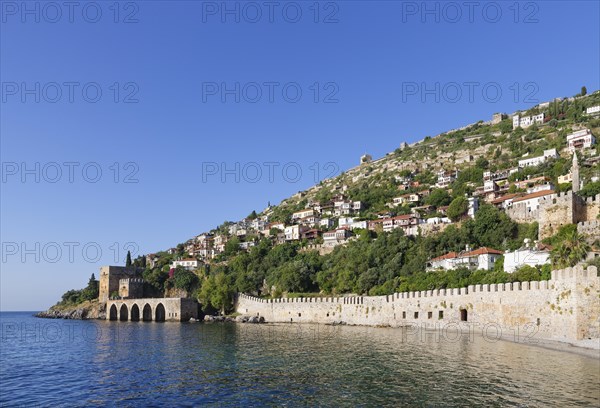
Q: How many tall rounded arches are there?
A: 5